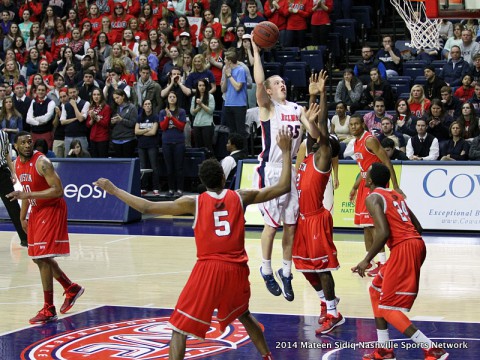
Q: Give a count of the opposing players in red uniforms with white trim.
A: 5